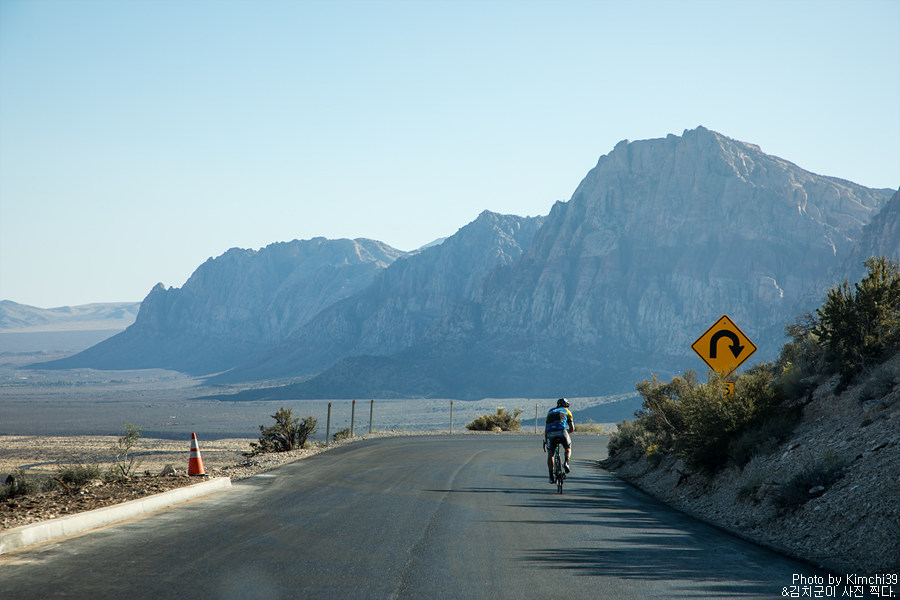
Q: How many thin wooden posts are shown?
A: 5